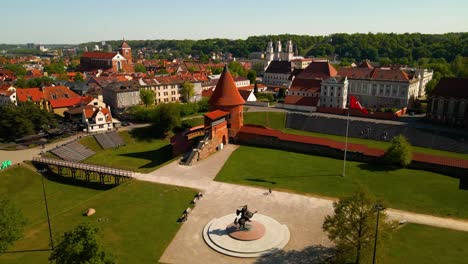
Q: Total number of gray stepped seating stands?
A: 2